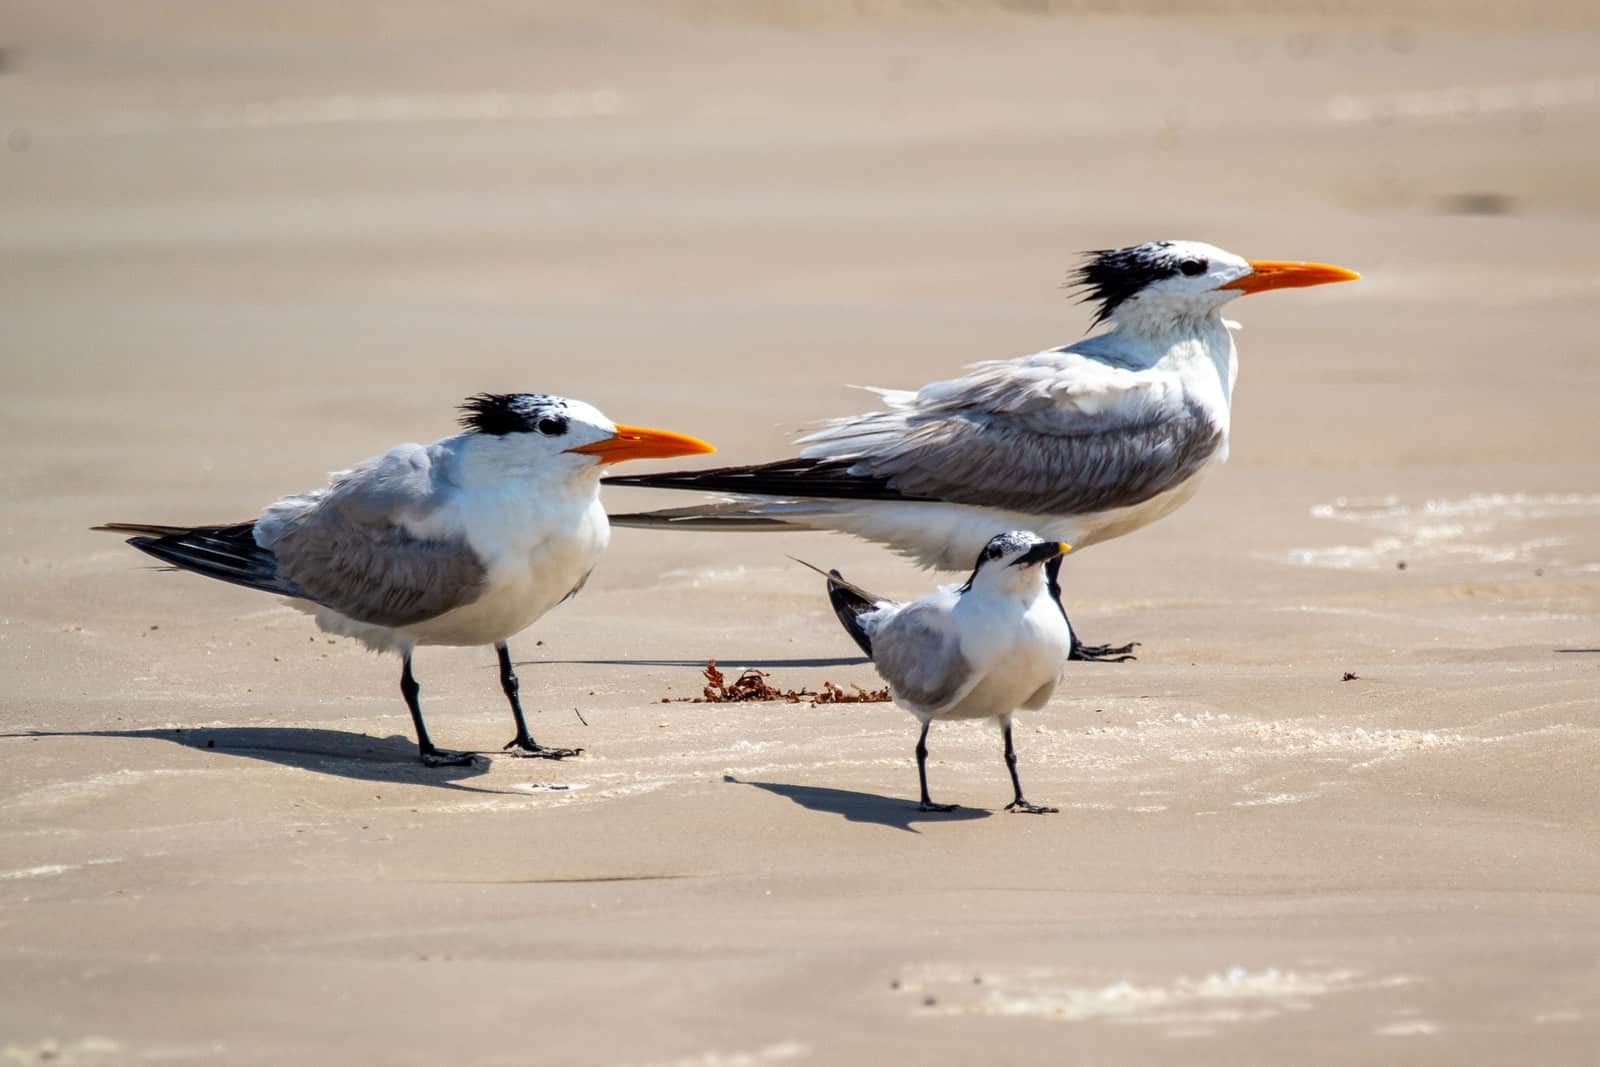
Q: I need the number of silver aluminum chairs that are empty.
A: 0